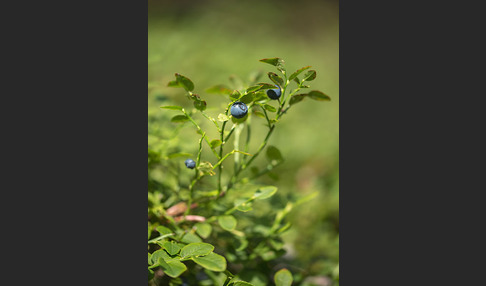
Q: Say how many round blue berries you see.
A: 3